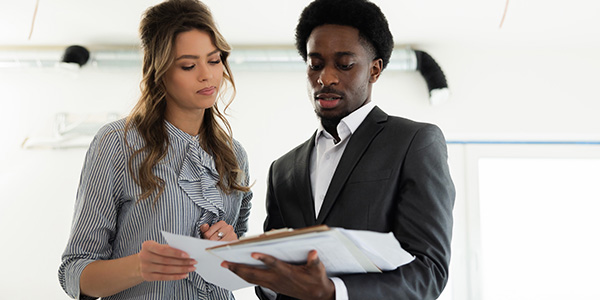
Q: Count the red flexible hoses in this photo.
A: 0